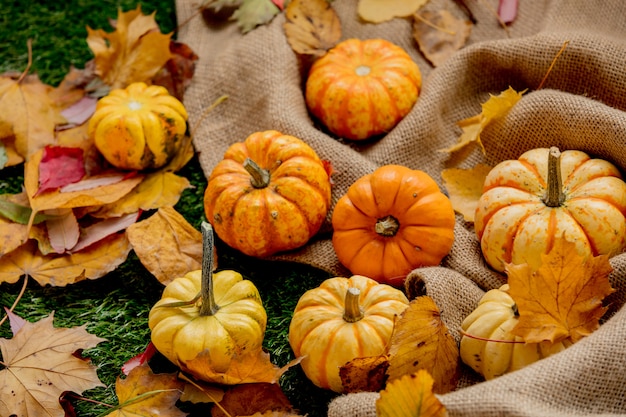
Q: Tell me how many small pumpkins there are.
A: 8